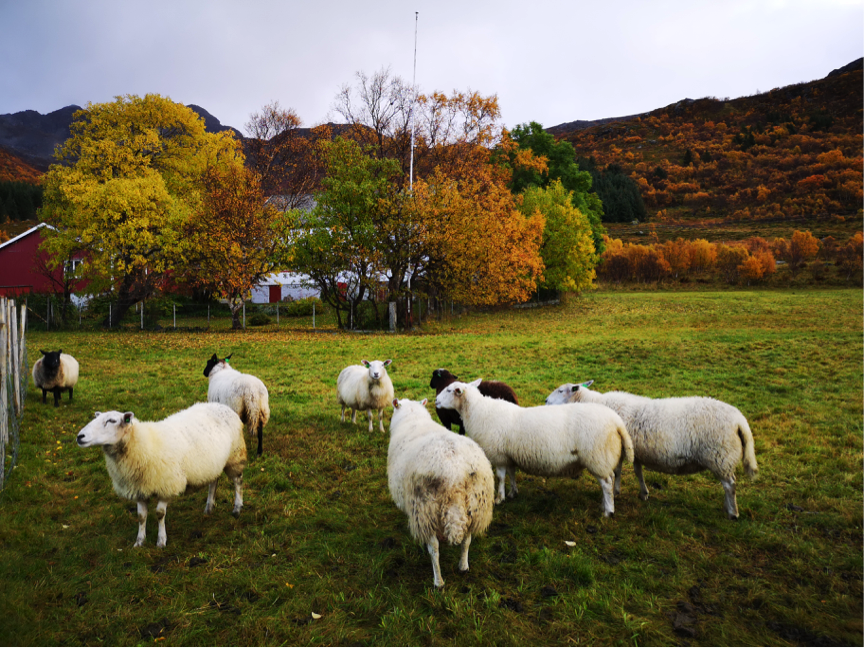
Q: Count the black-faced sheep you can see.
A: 3